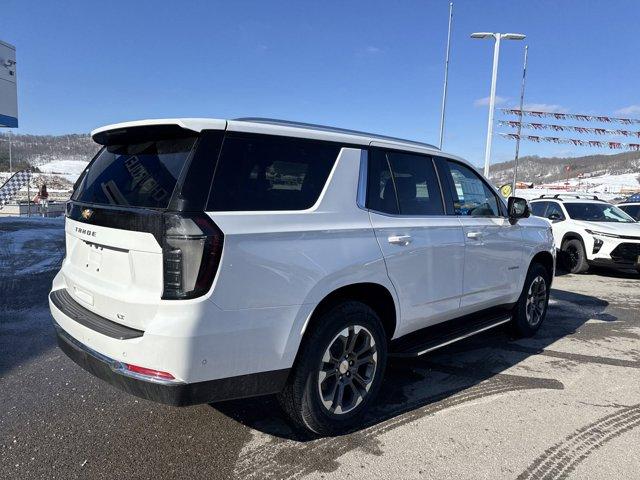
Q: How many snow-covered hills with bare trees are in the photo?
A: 2